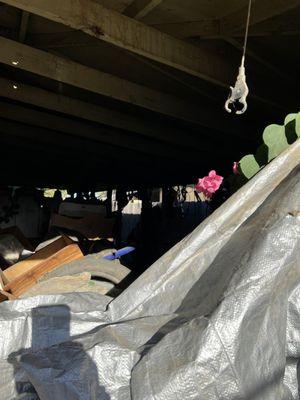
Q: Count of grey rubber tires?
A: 1